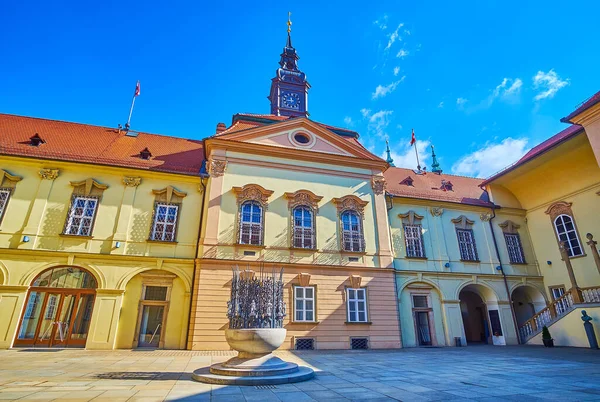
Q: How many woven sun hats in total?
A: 0